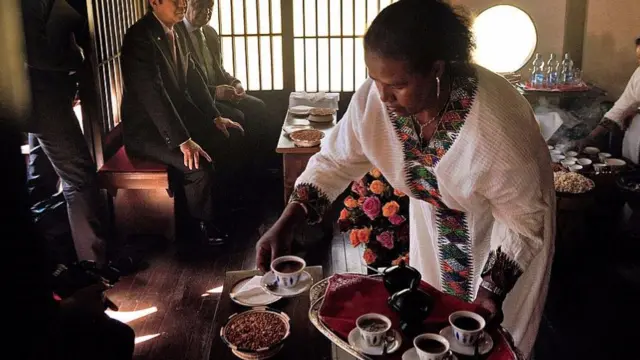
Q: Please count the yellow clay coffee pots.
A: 0